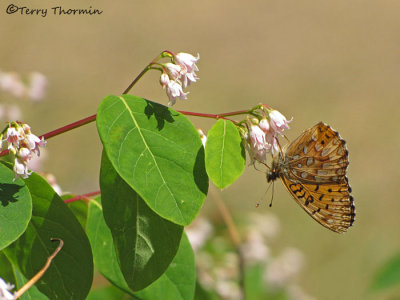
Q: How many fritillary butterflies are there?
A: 1